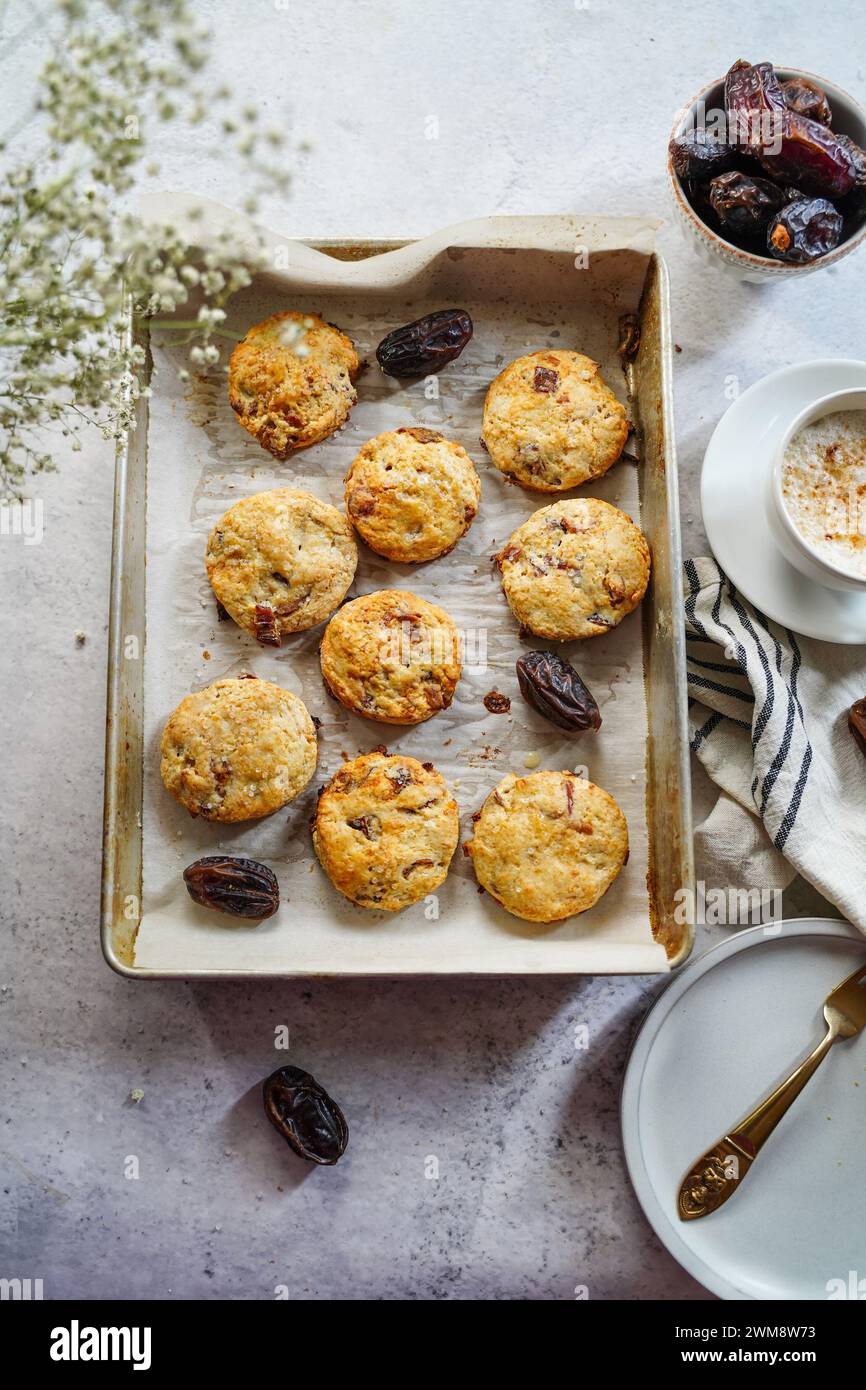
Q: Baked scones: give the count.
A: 9